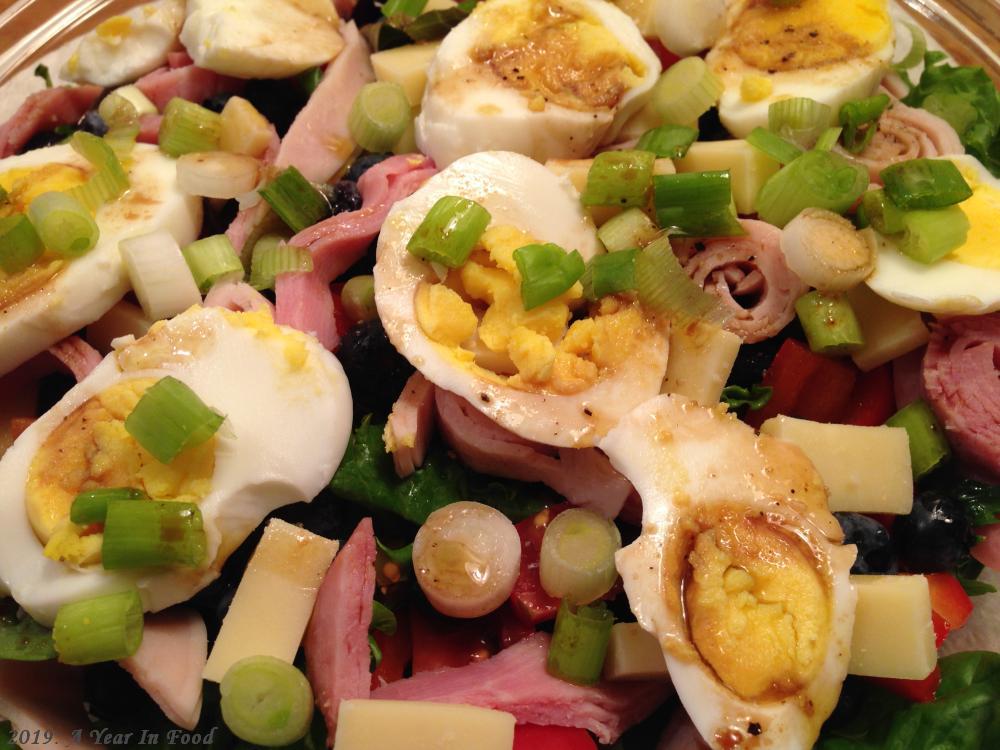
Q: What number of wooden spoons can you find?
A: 0